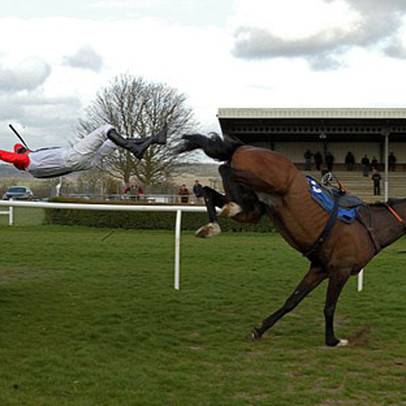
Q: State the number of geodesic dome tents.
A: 0